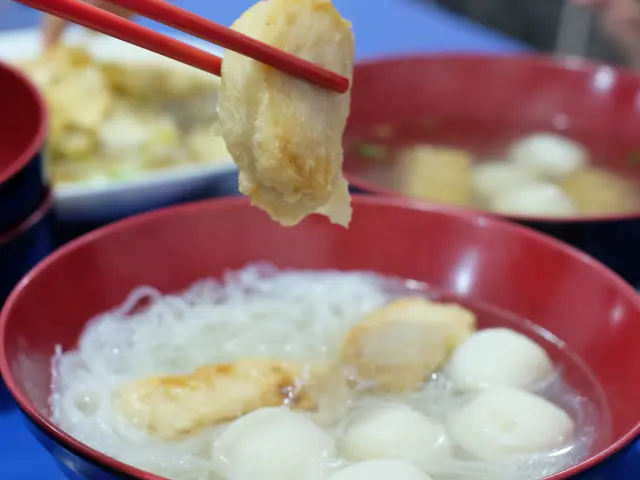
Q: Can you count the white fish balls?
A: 8